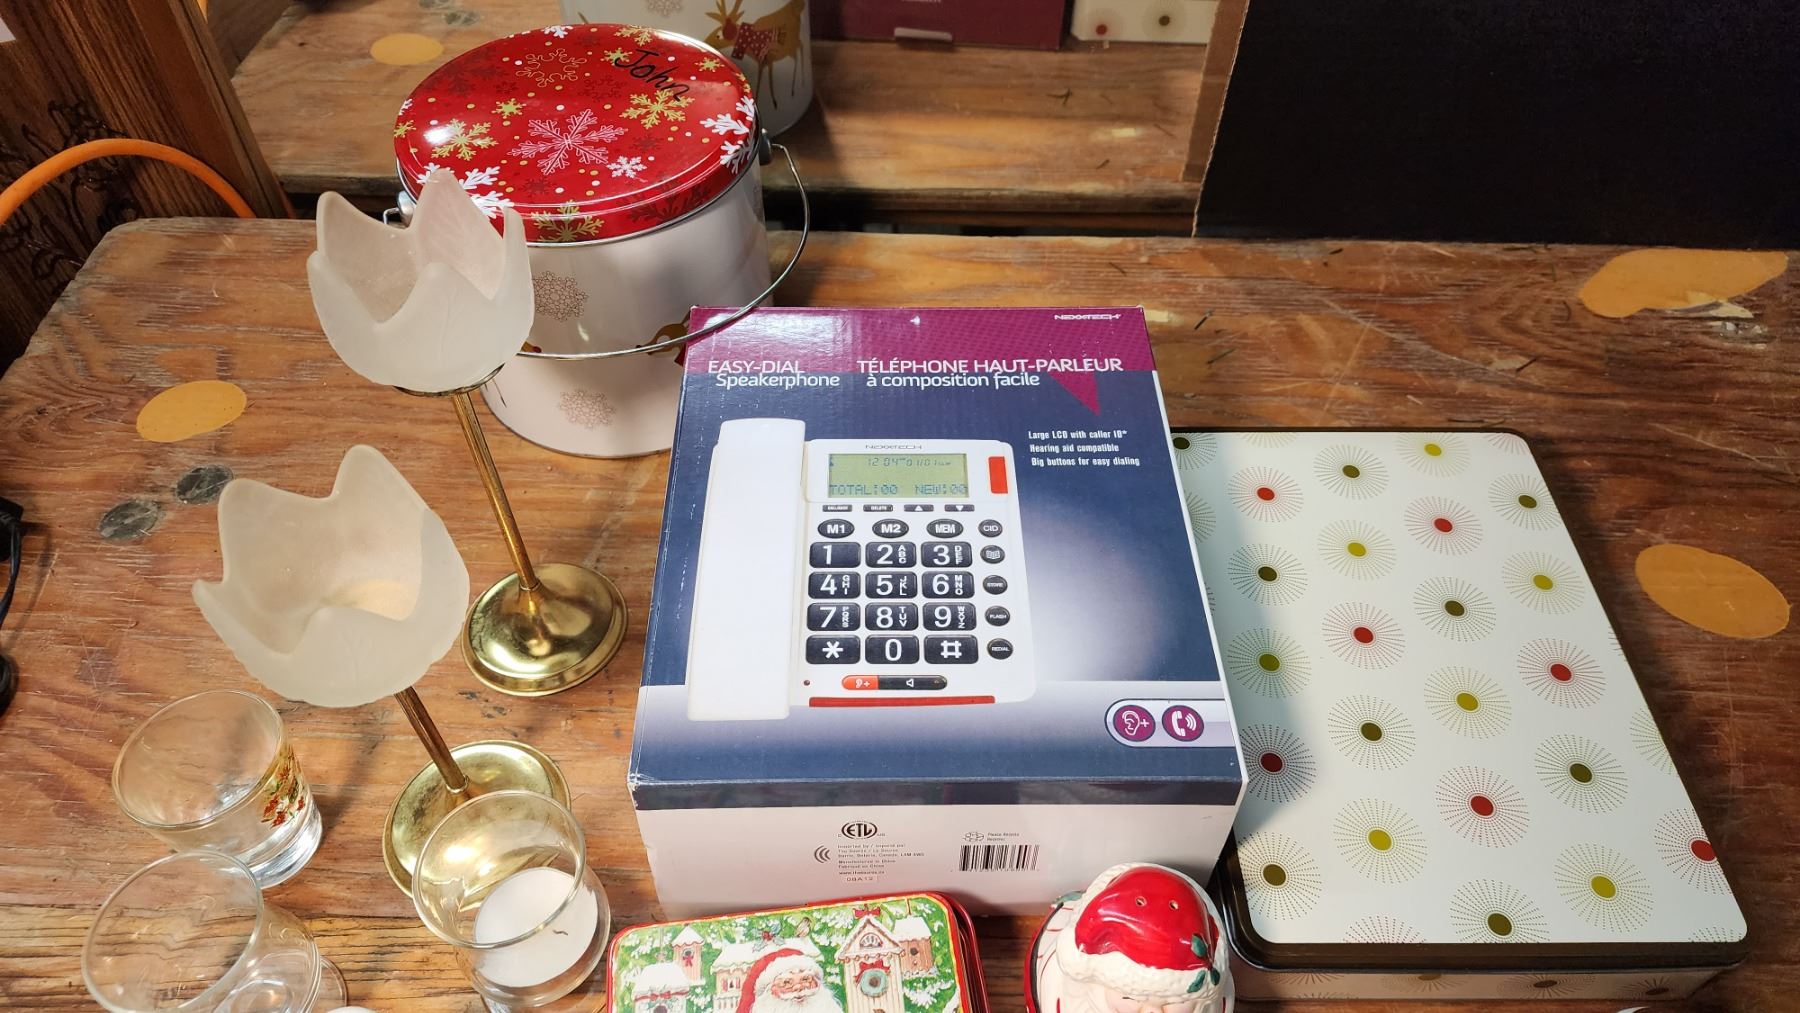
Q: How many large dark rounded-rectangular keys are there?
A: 12